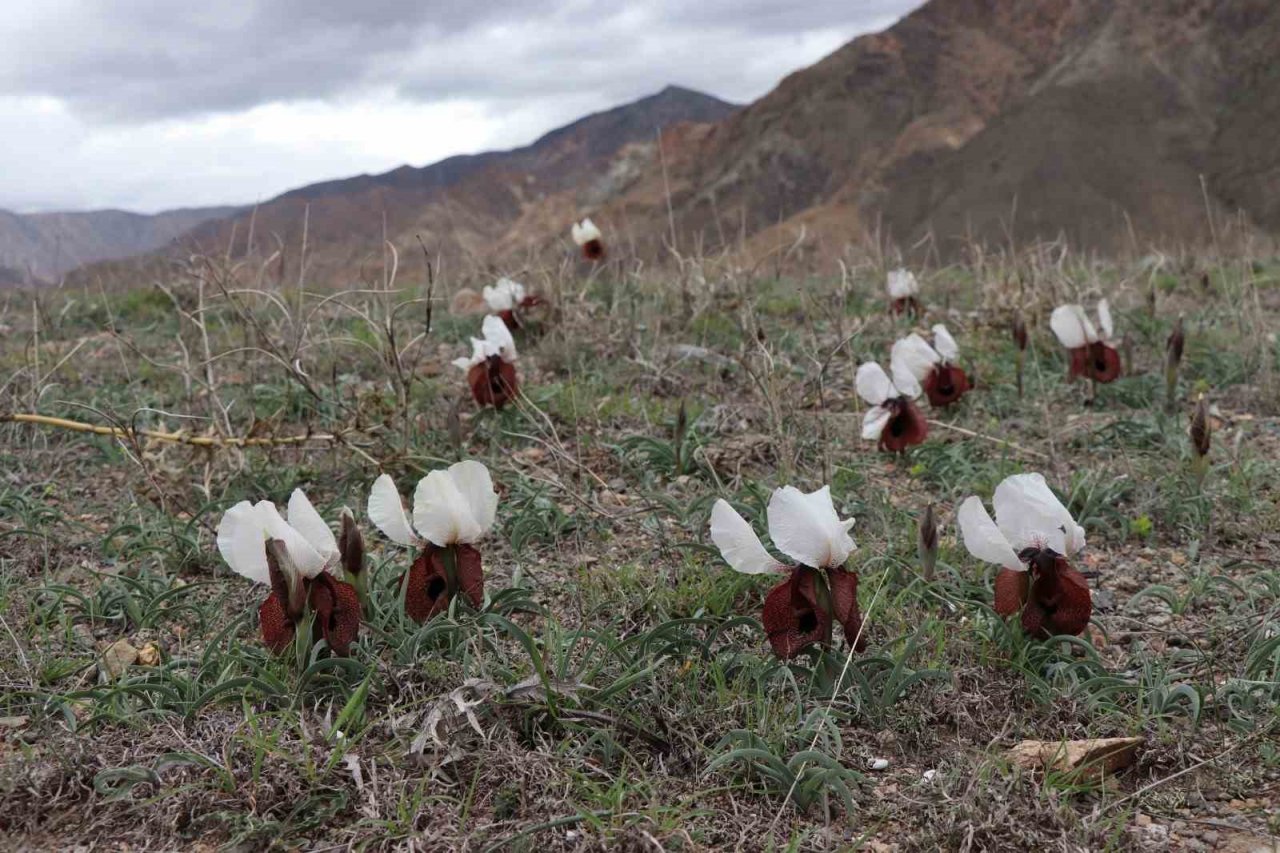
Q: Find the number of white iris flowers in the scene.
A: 11